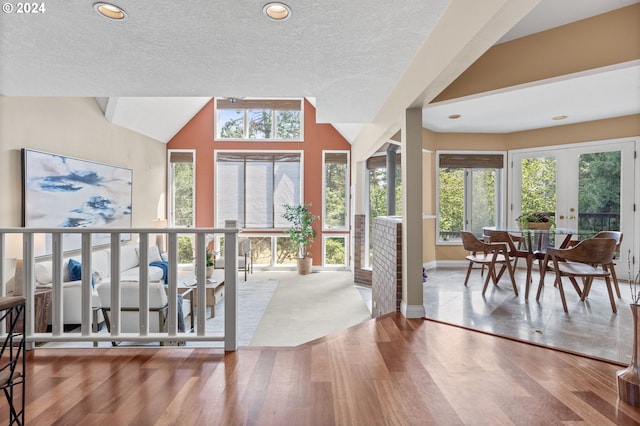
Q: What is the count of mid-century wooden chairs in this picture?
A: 4